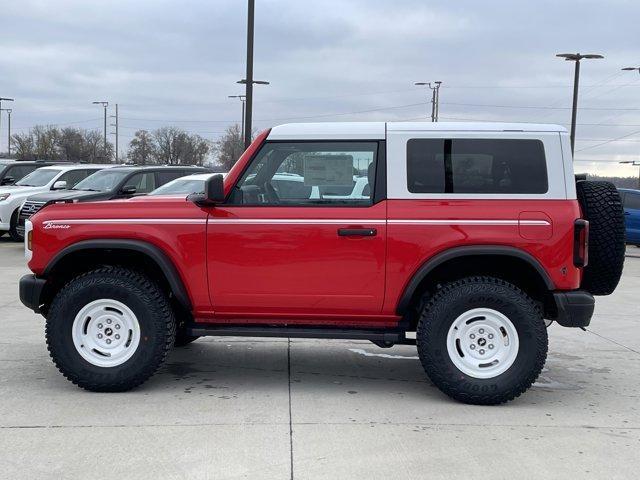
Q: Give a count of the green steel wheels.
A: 0